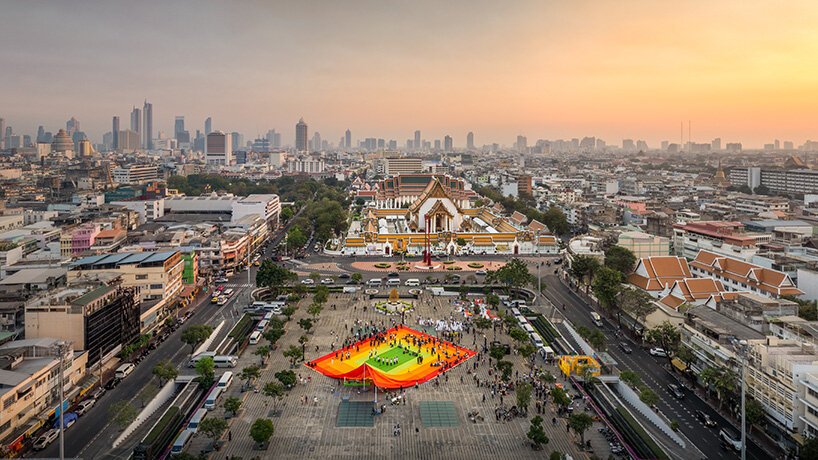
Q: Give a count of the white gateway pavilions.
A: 3